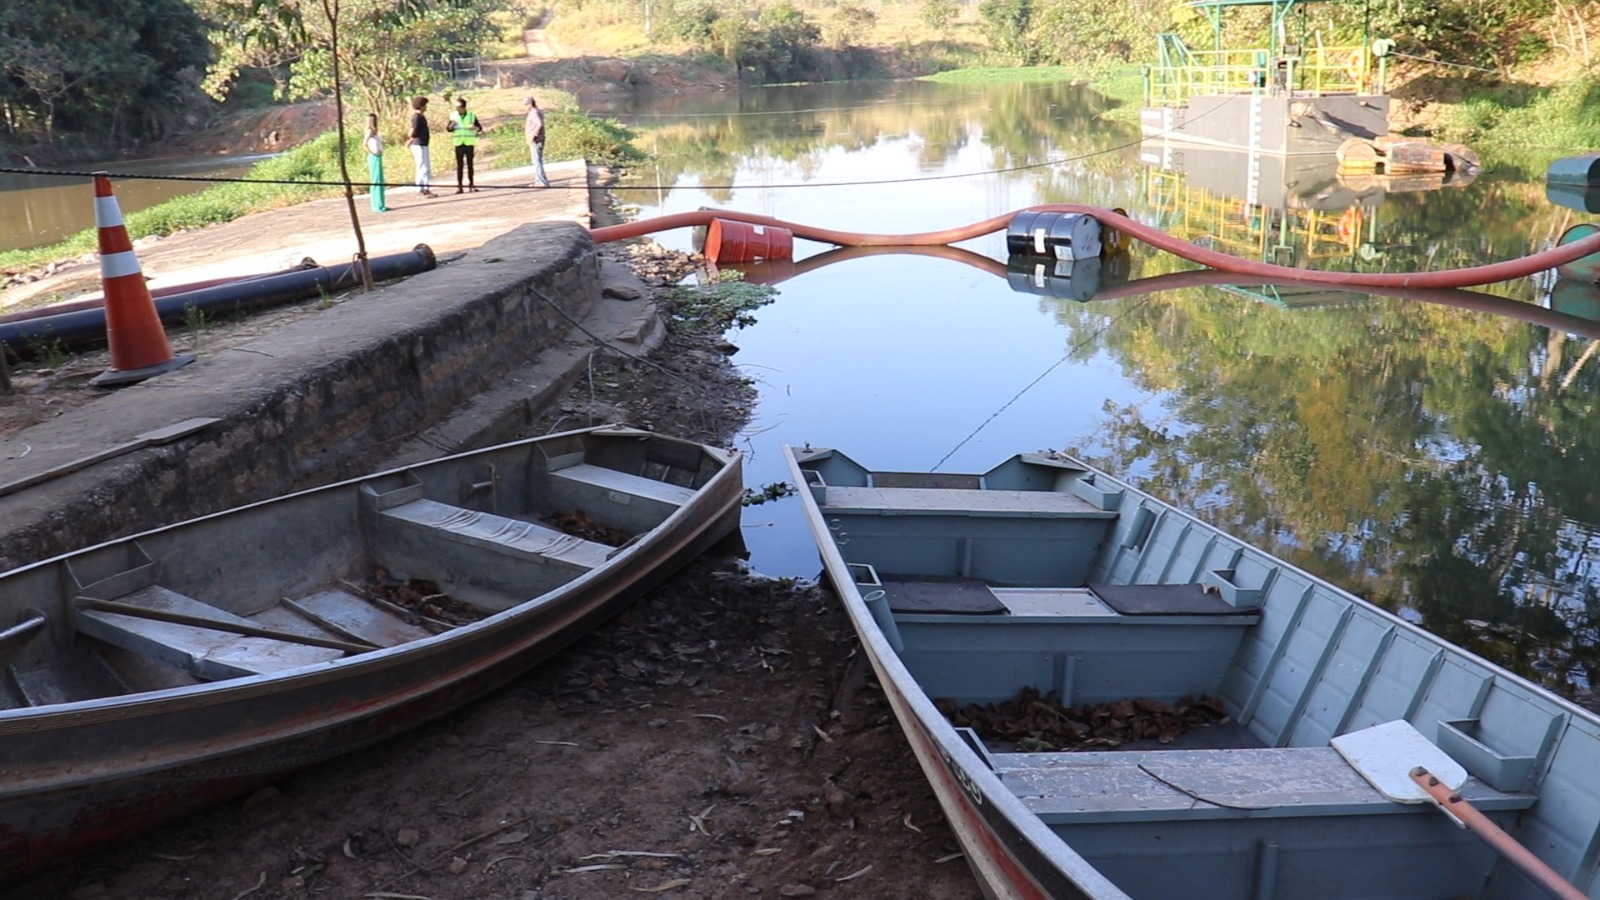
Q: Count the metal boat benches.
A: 6